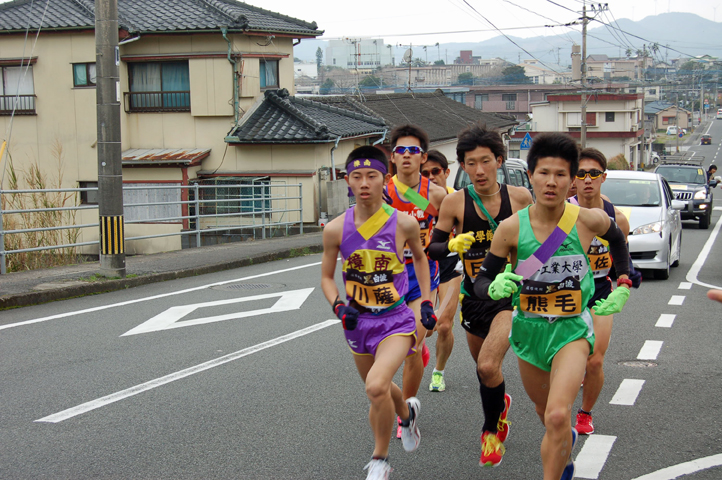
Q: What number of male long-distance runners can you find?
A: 6